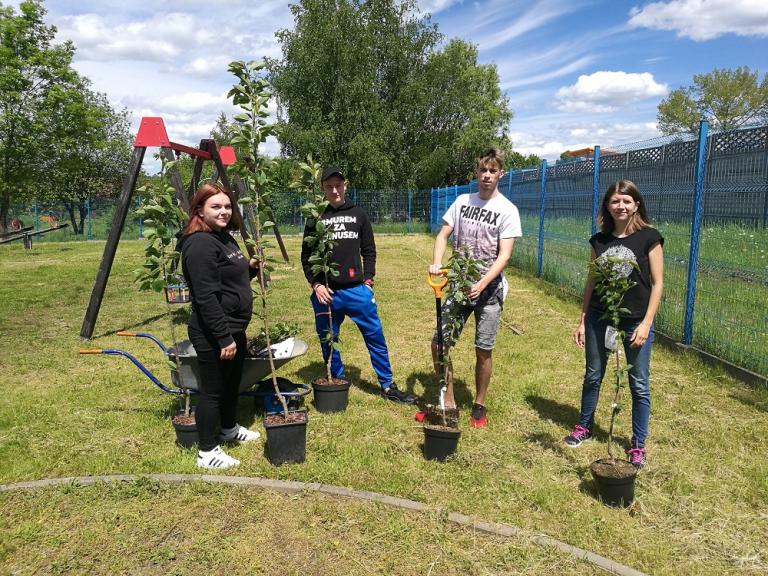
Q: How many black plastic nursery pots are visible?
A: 5